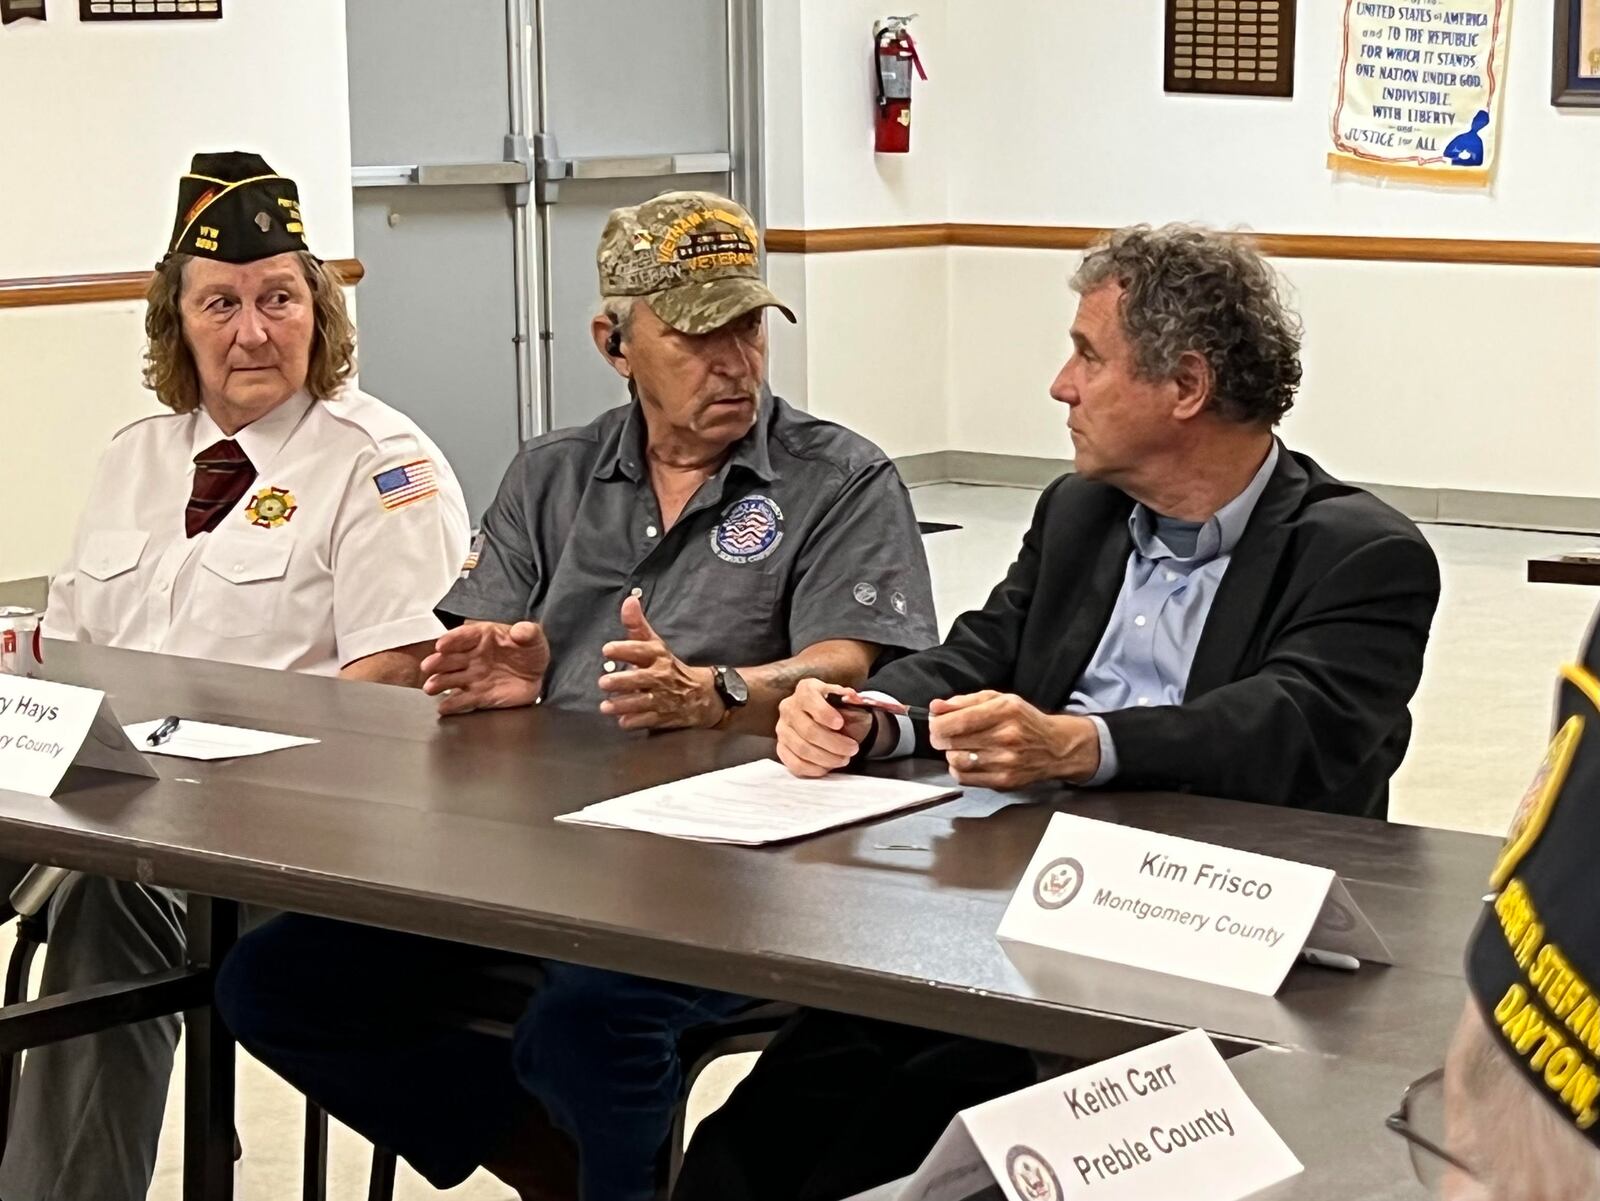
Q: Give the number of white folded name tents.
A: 3